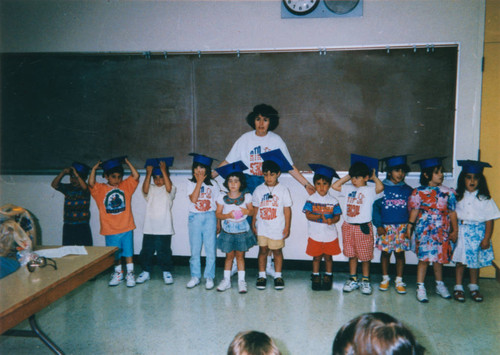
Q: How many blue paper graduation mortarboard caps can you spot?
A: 11